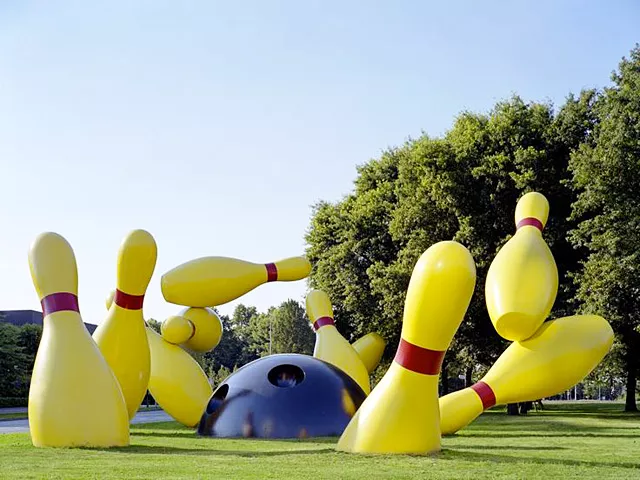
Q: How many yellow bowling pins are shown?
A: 10